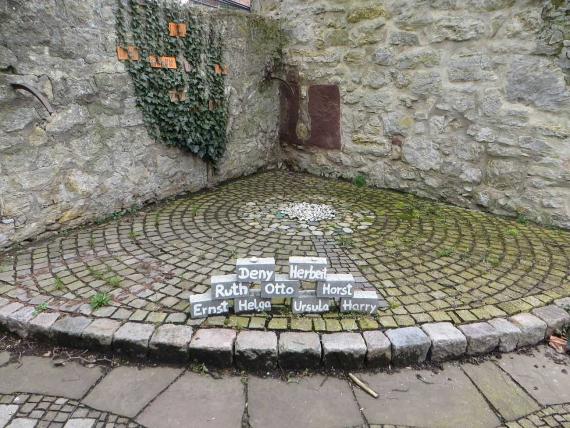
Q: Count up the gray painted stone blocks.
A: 9